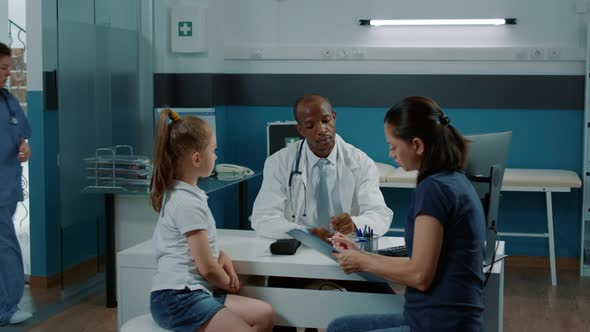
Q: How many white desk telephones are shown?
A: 1